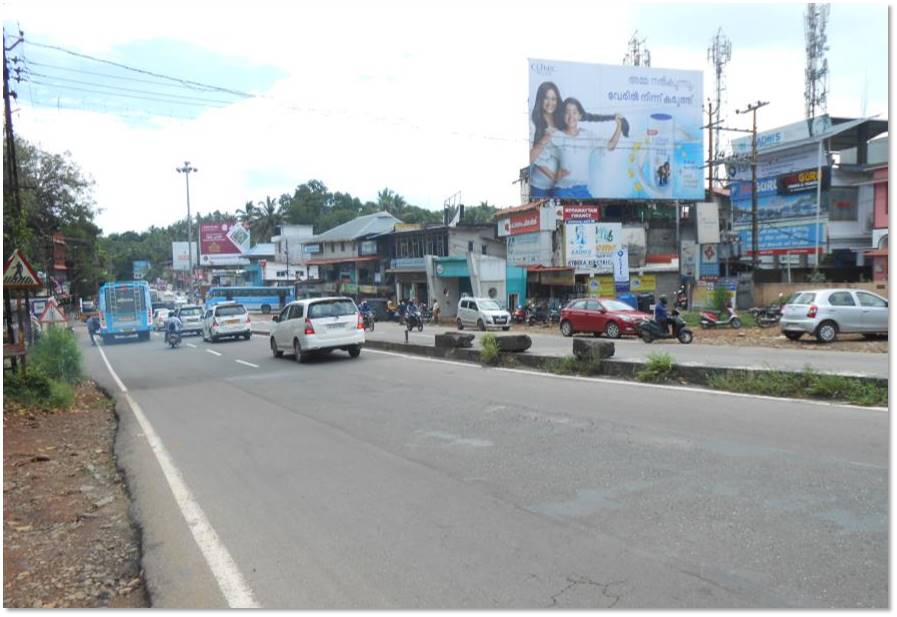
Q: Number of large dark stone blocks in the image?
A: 3